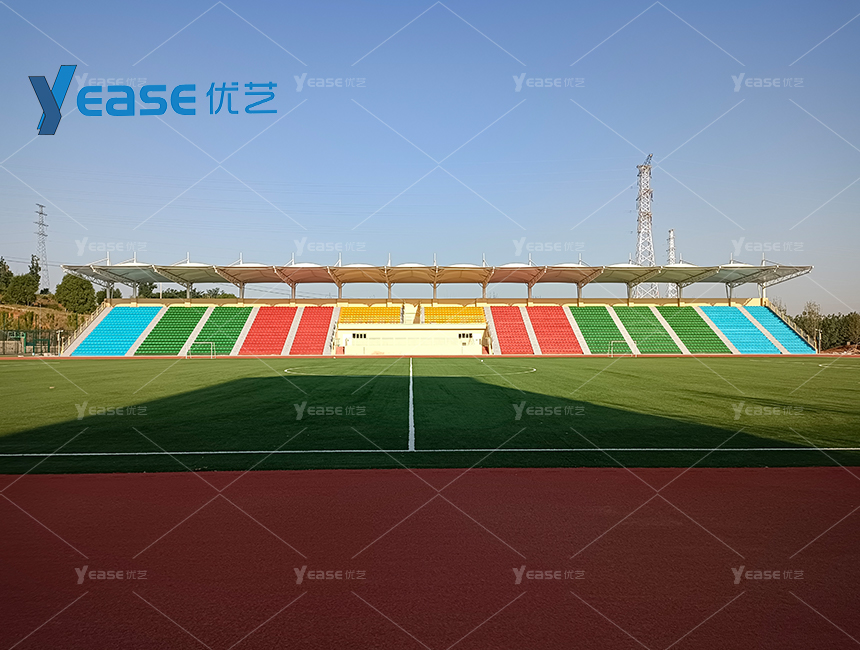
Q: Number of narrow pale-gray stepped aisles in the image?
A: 13